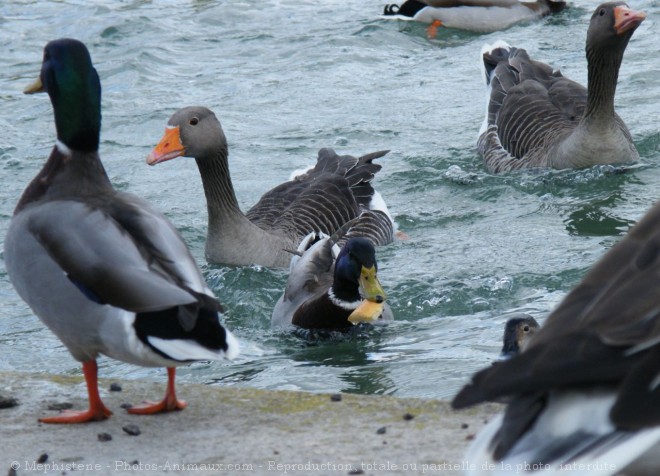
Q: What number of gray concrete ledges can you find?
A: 1